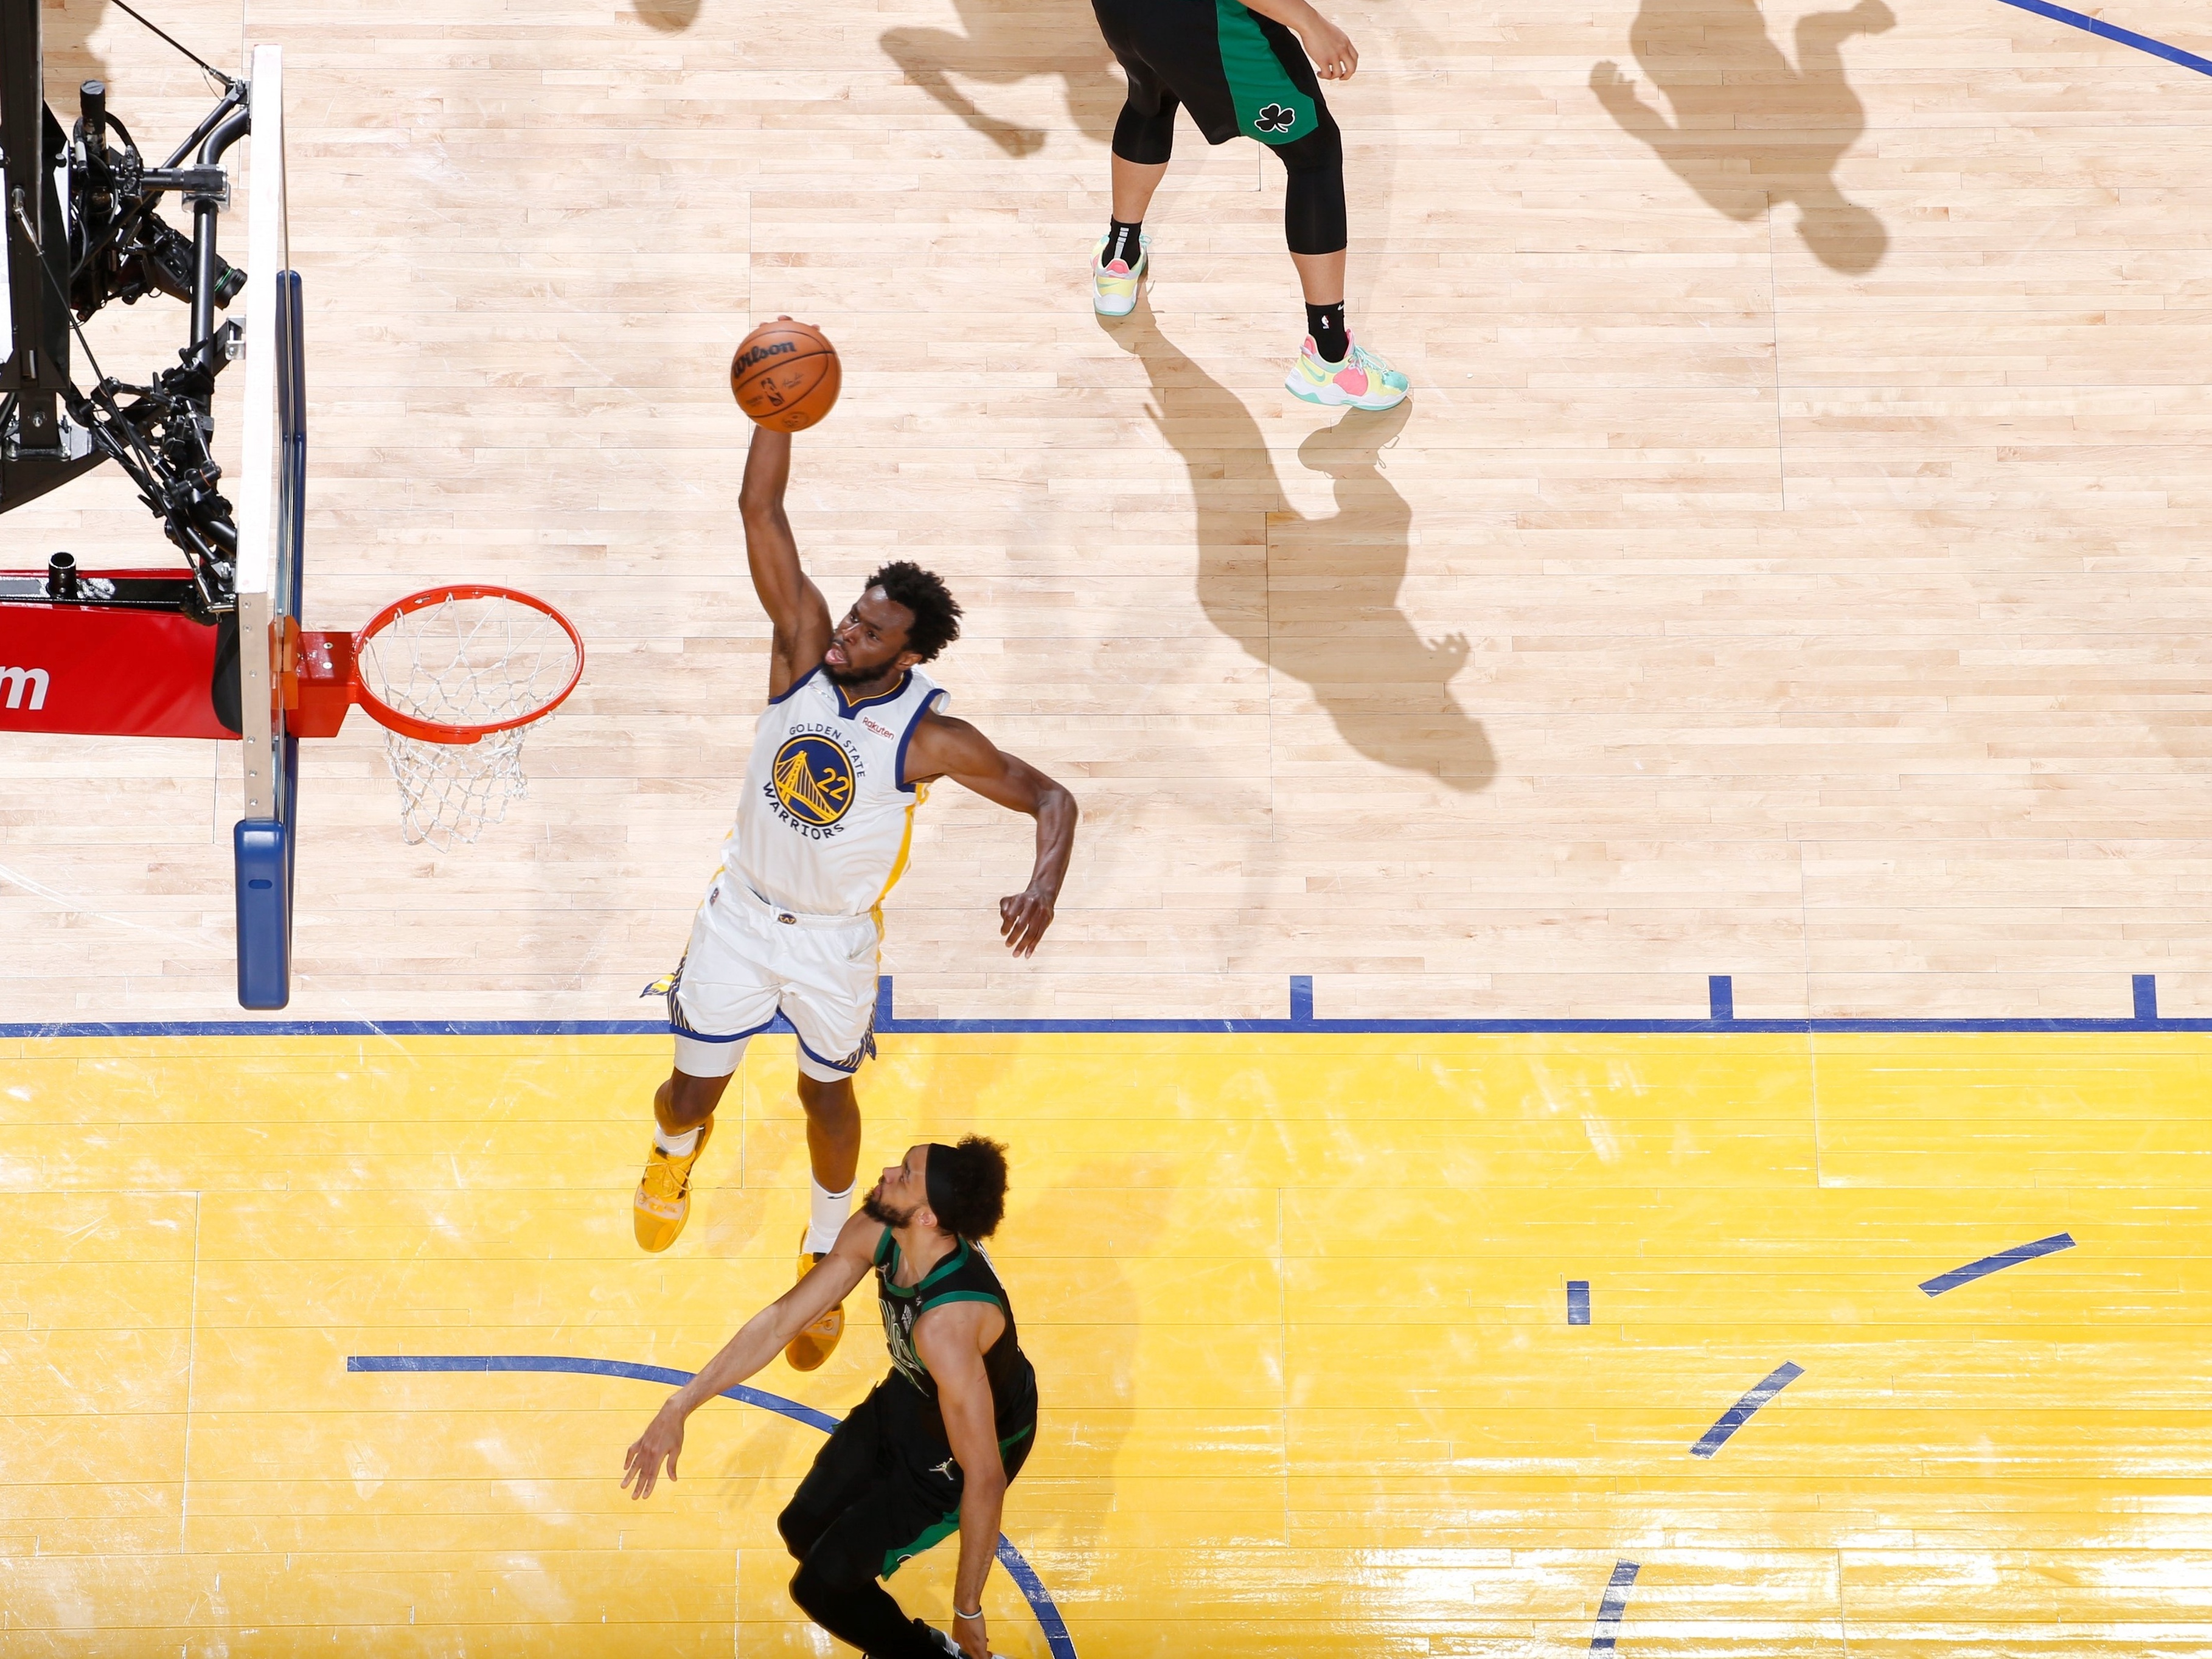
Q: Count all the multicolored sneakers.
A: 2